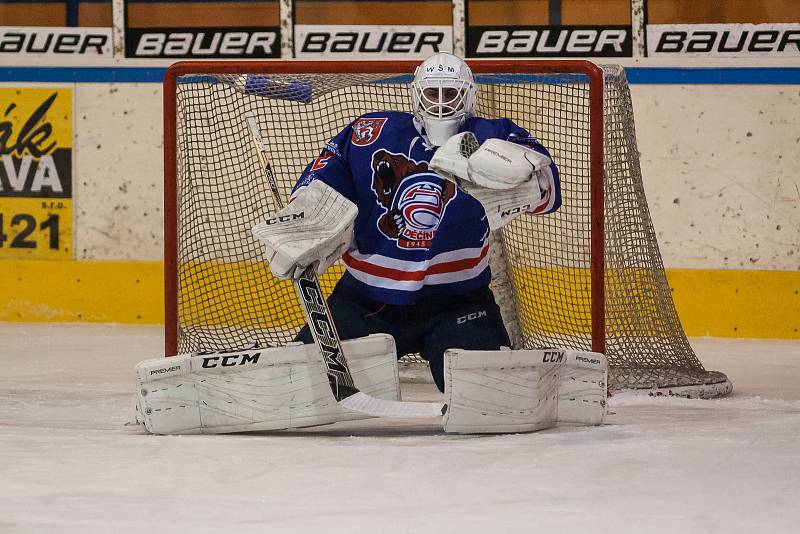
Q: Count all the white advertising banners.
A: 3